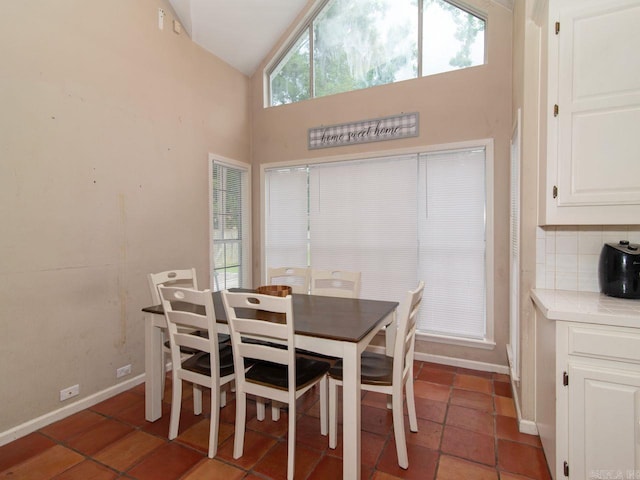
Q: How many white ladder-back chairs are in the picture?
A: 6